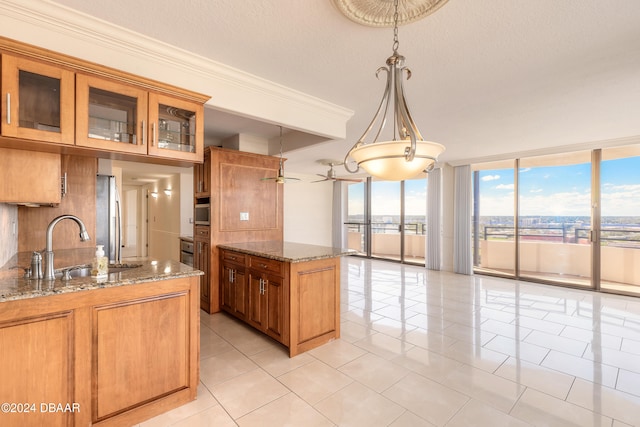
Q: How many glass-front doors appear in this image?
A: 3